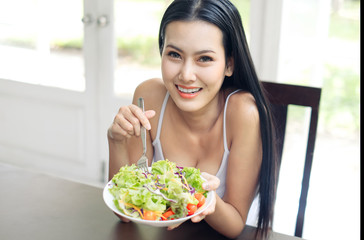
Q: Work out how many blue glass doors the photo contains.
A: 0